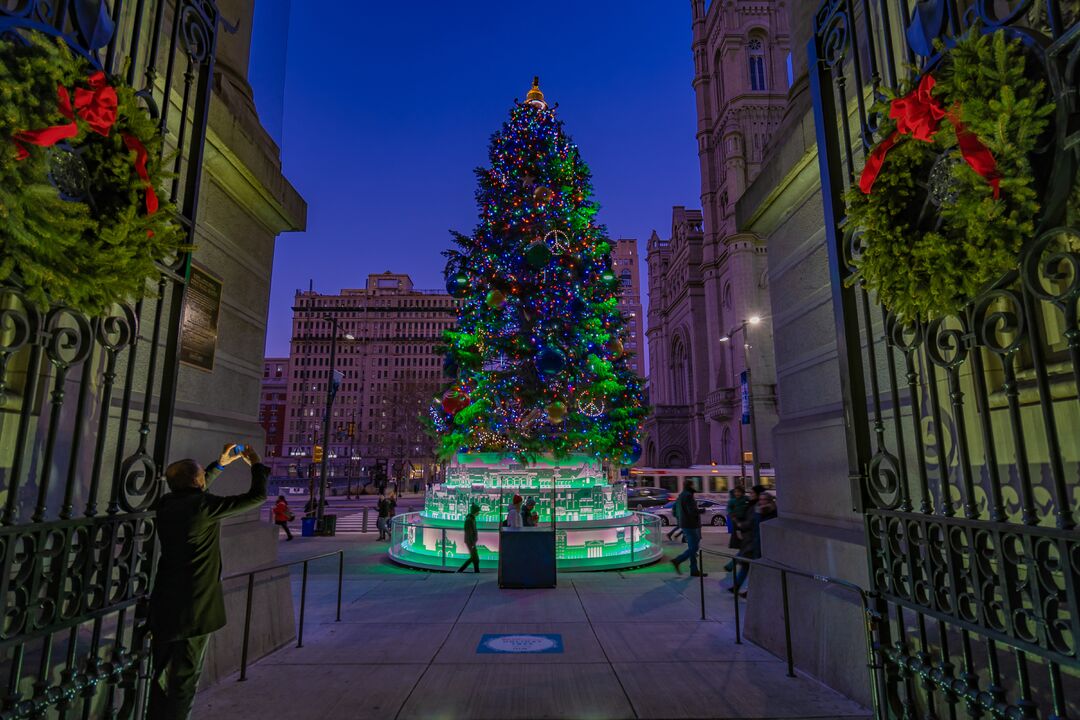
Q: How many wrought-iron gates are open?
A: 2